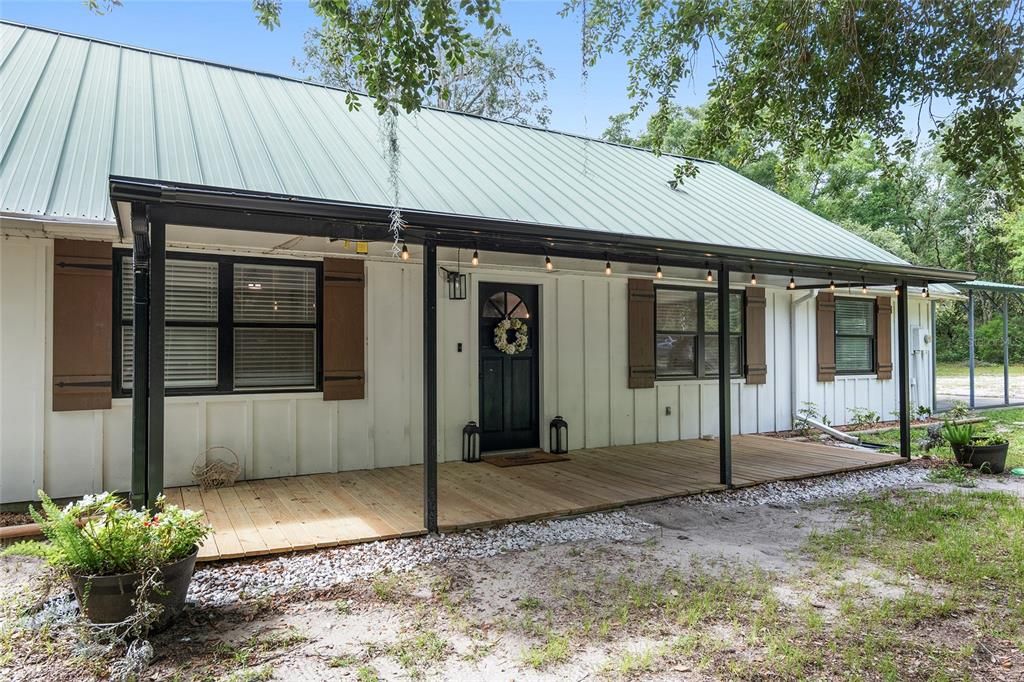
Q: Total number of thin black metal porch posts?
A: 4